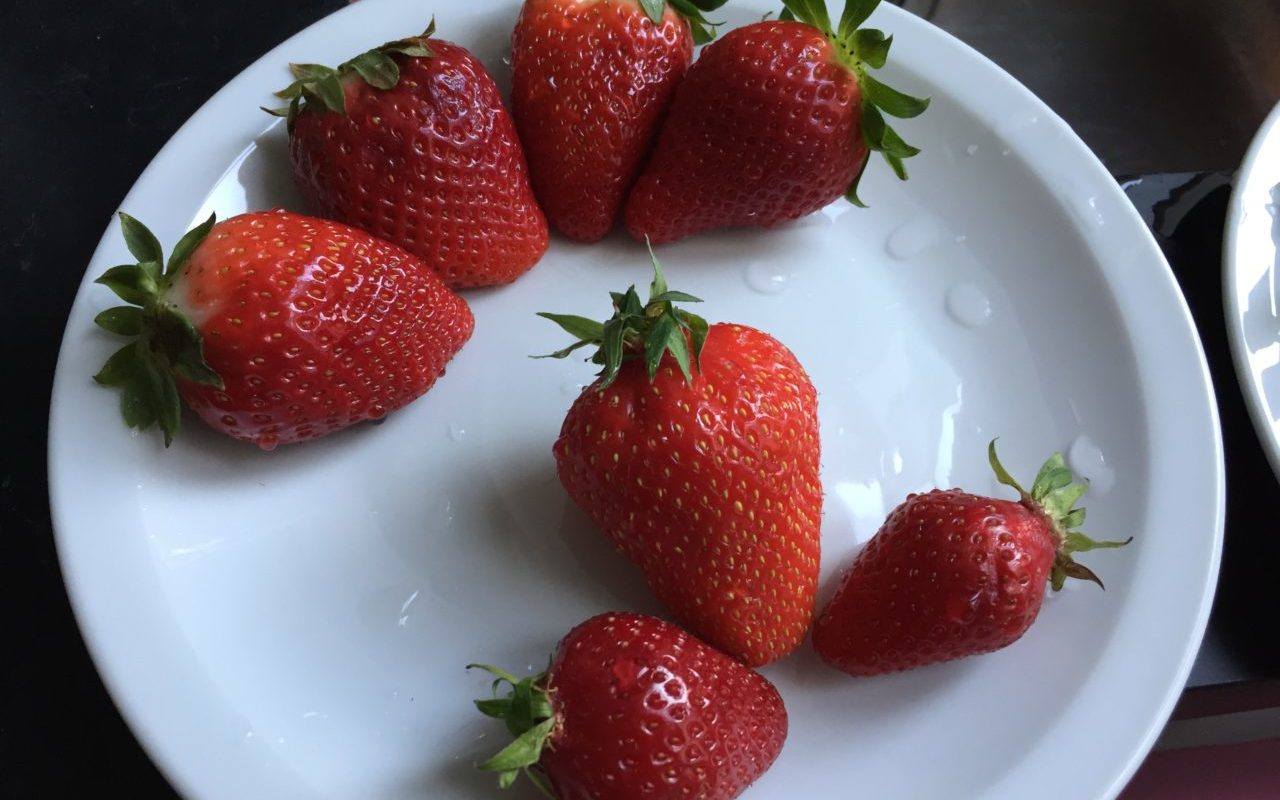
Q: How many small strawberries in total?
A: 2